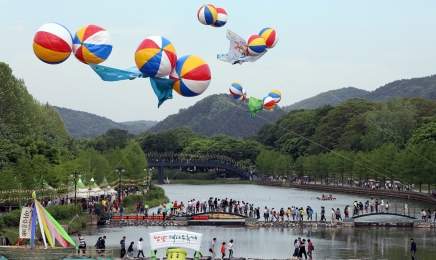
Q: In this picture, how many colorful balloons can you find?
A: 12